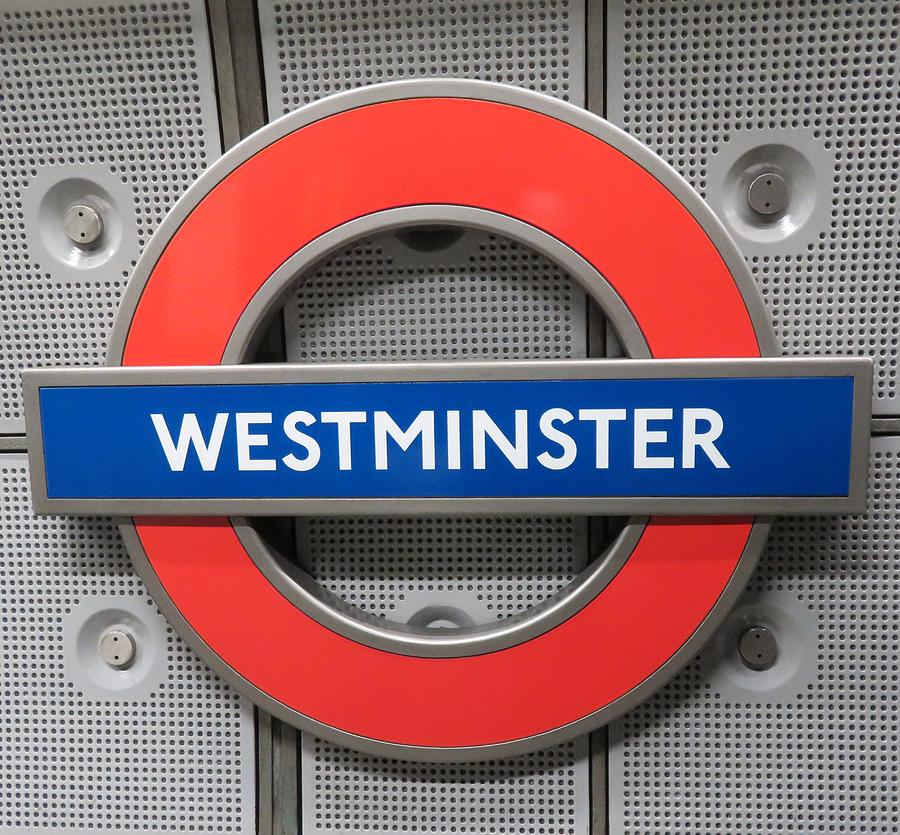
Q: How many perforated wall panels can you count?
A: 6